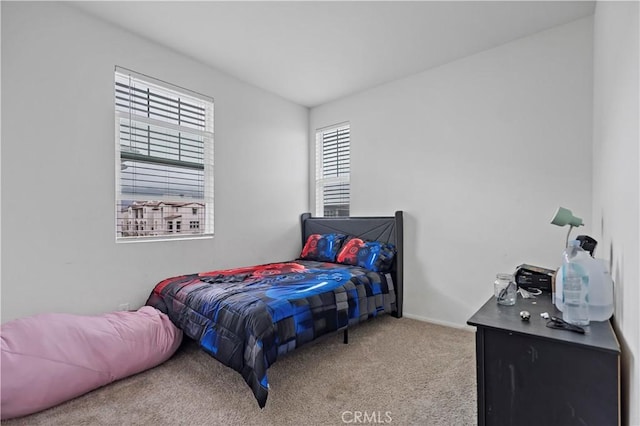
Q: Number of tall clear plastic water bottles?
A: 1